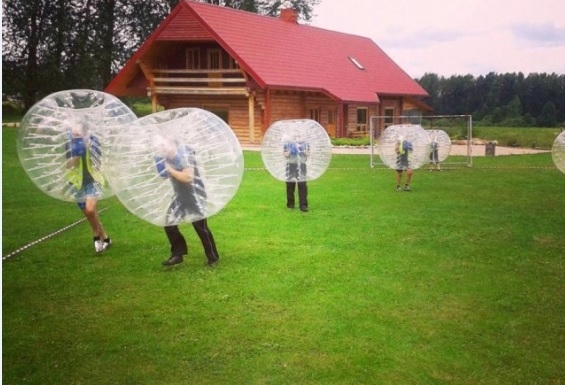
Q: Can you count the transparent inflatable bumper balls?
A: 6